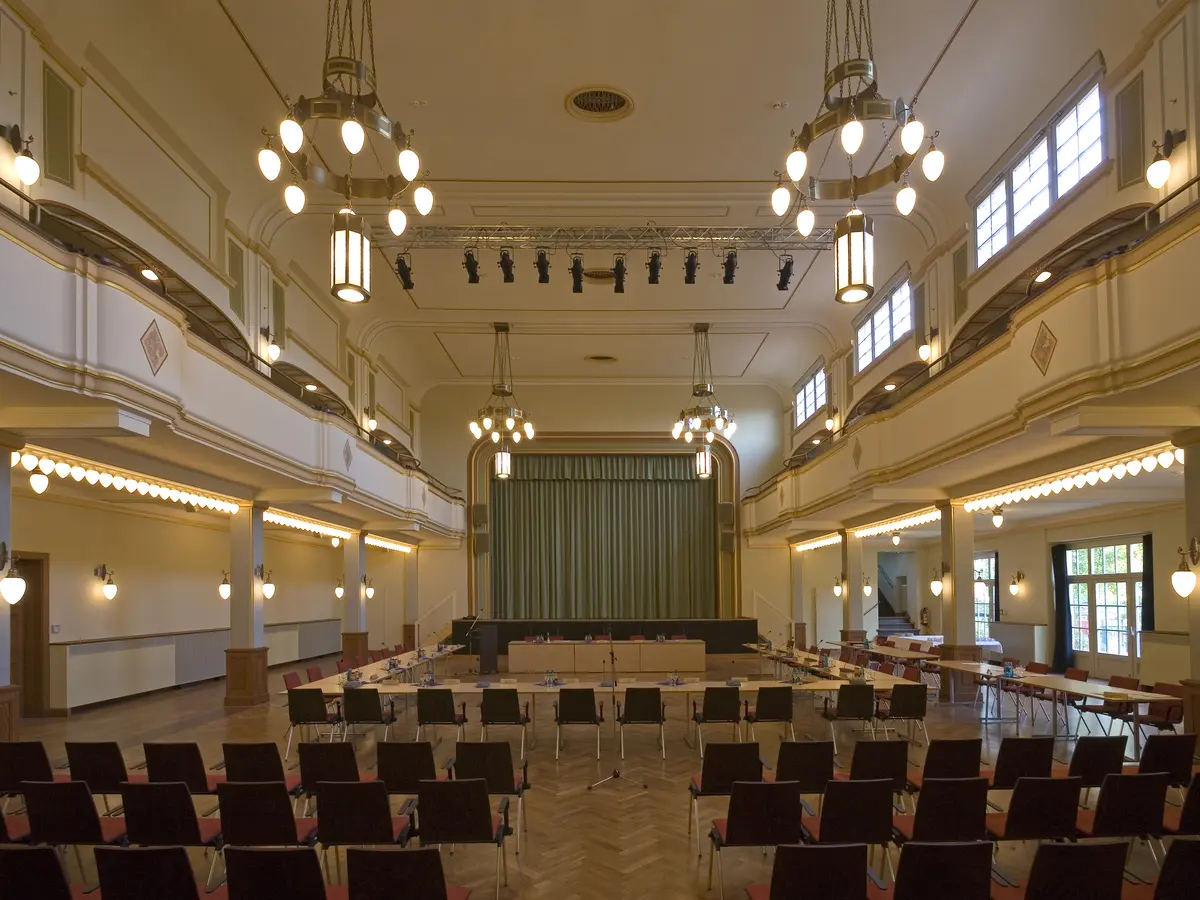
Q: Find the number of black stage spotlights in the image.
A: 10